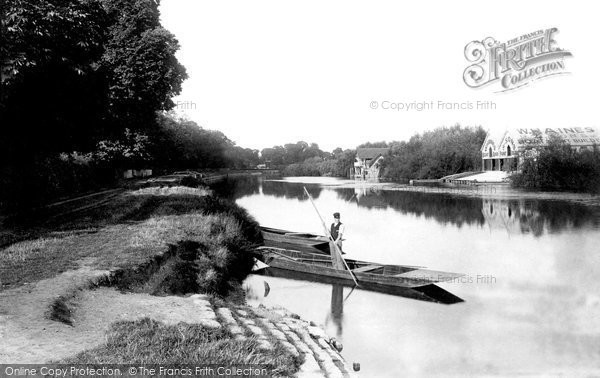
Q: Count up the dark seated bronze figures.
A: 0